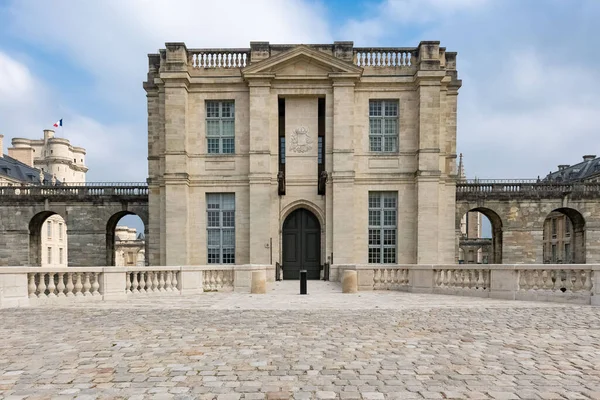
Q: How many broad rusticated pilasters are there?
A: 4